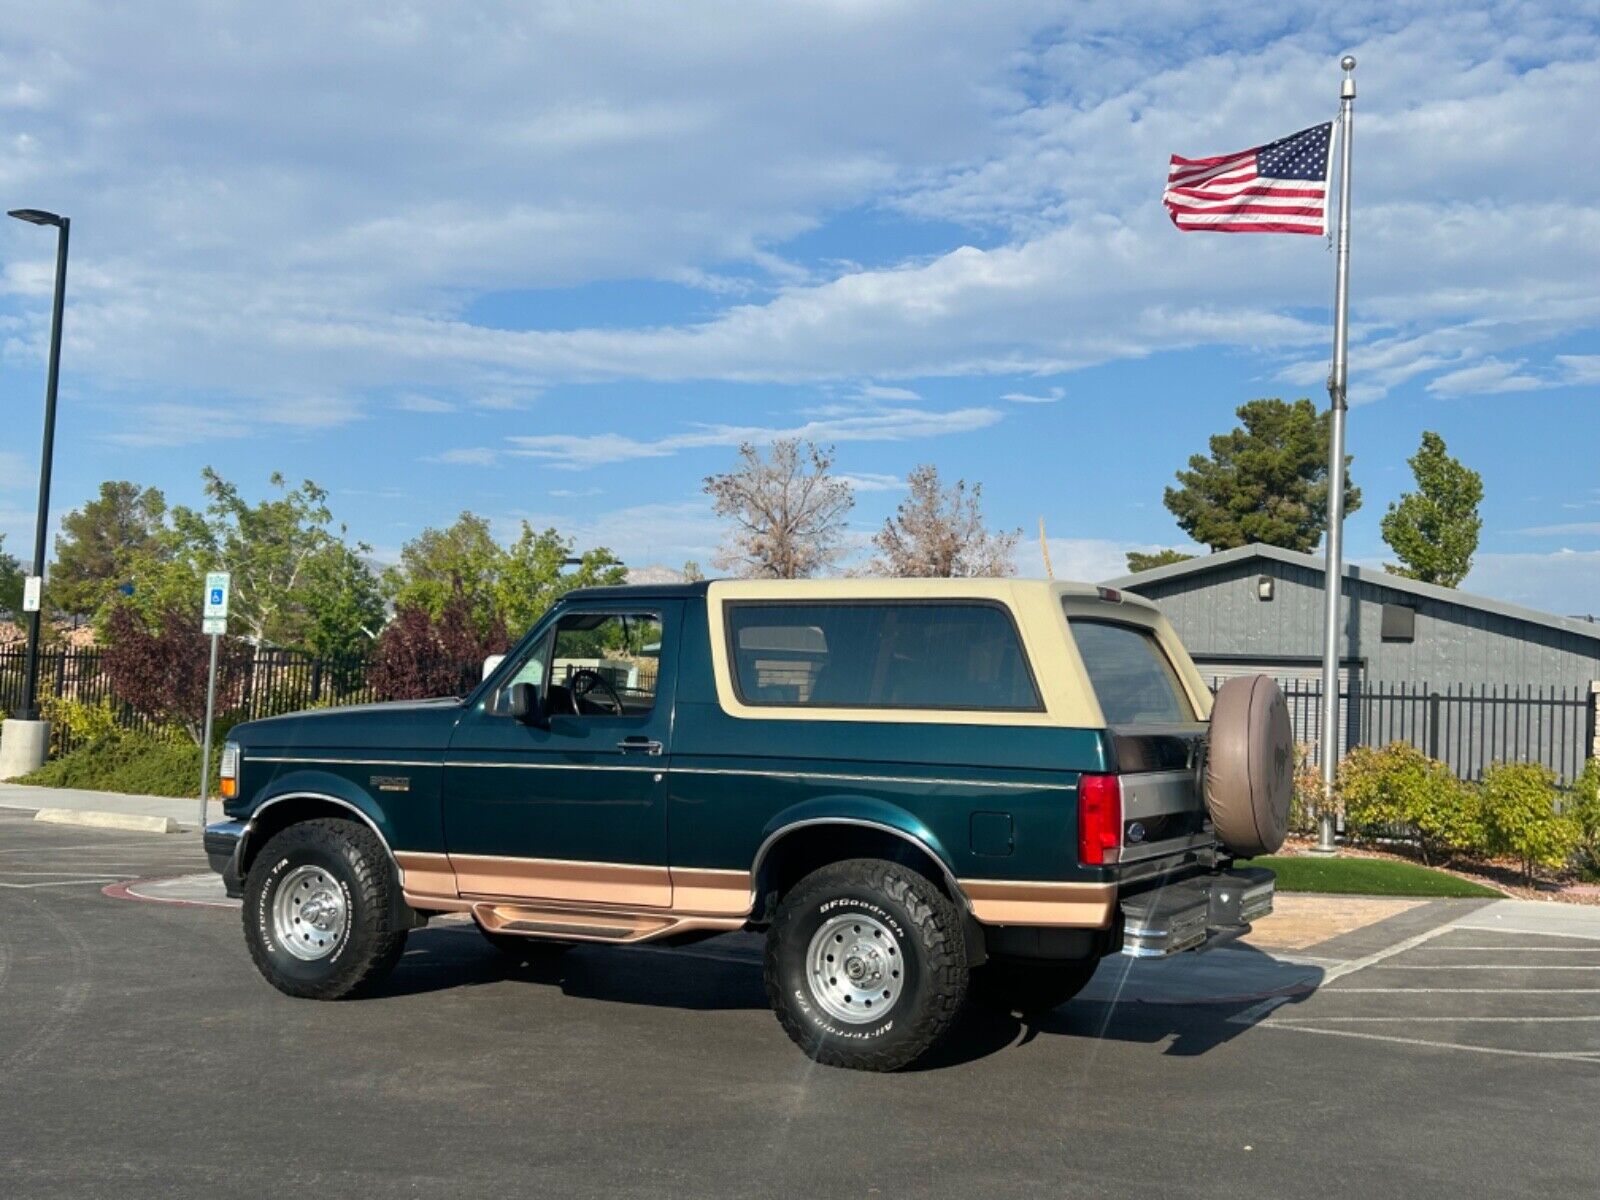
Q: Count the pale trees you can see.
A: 2